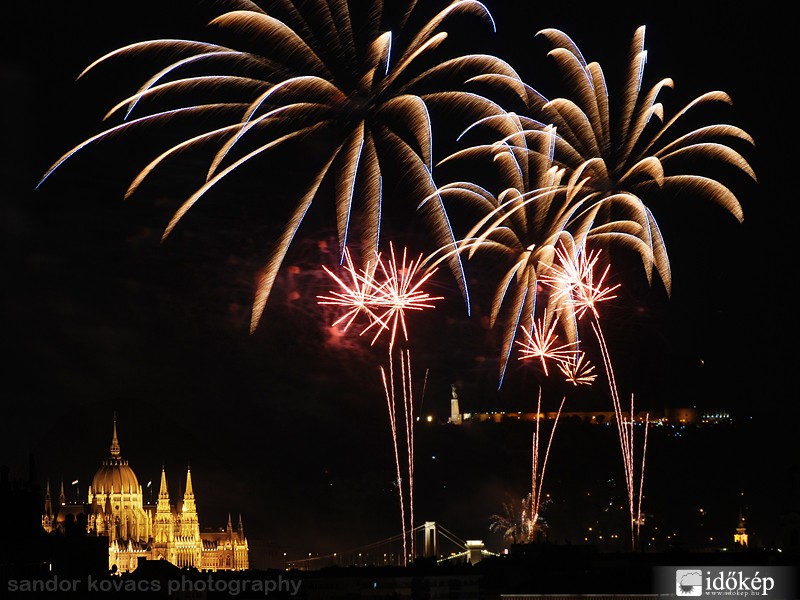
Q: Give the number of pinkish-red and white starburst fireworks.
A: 6